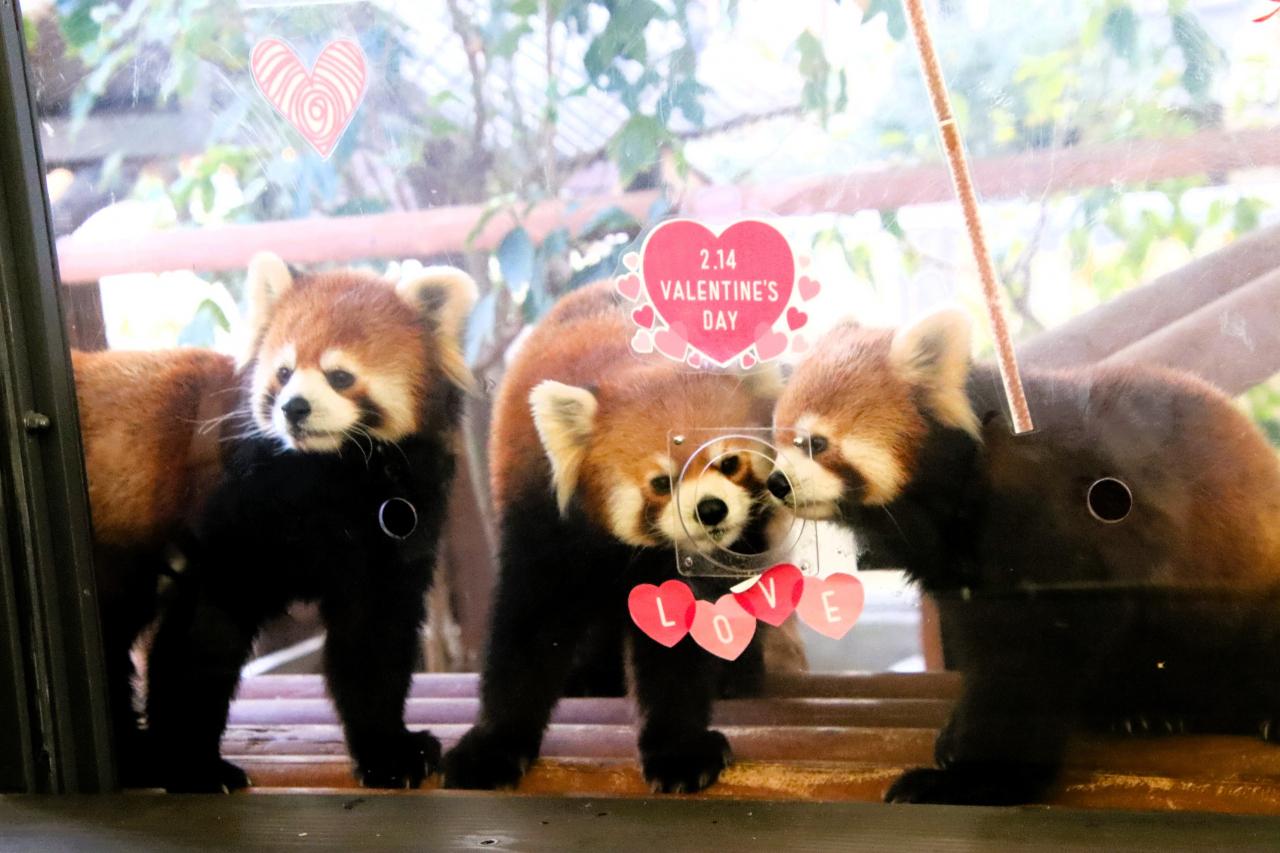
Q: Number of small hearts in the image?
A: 12